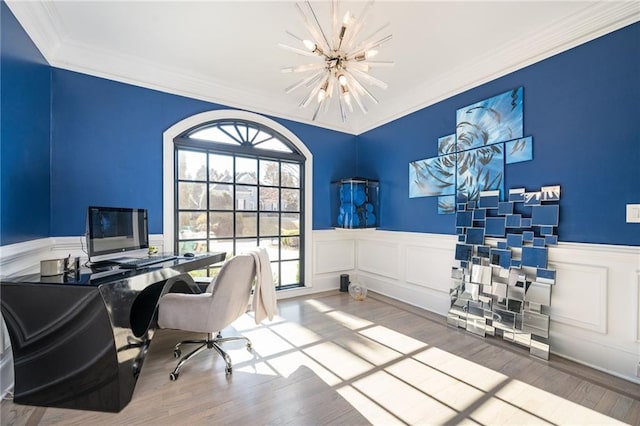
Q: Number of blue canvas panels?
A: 6